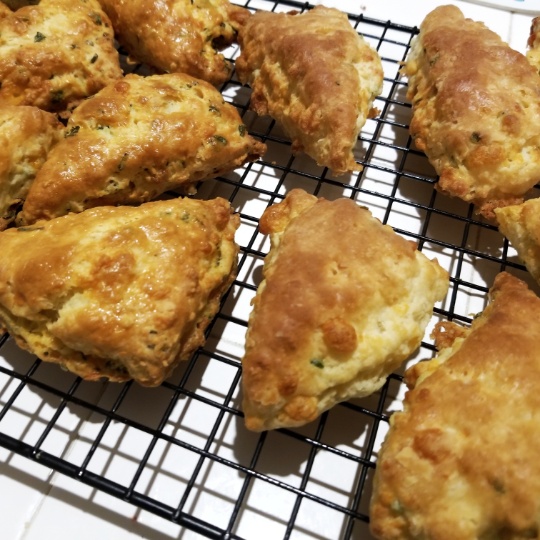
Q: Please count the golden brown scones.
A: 11